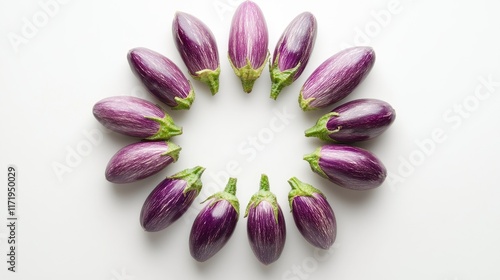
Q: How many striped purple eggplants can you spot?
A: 13